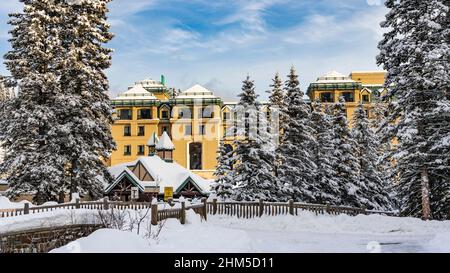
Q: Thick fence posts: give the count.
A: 11